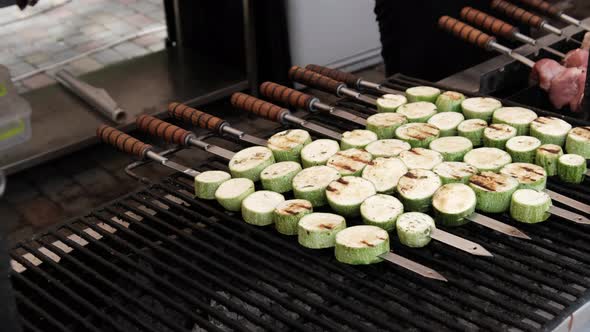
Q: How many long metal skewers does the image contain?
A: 11